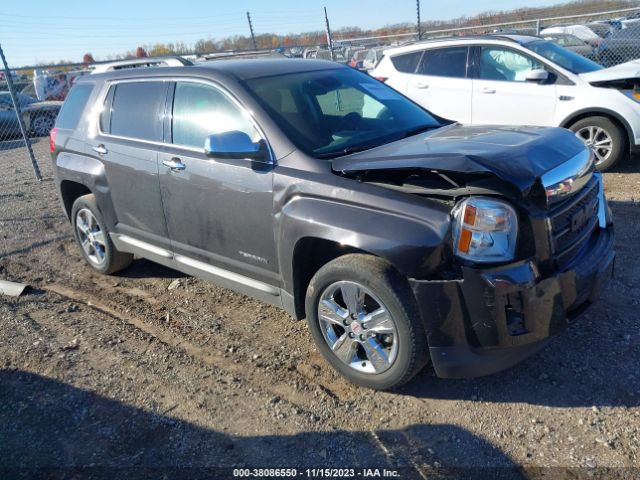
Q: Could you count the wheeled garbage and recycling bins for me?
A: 0